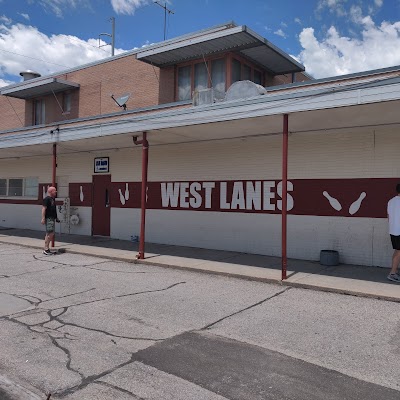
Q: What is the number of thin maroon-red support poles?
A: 3